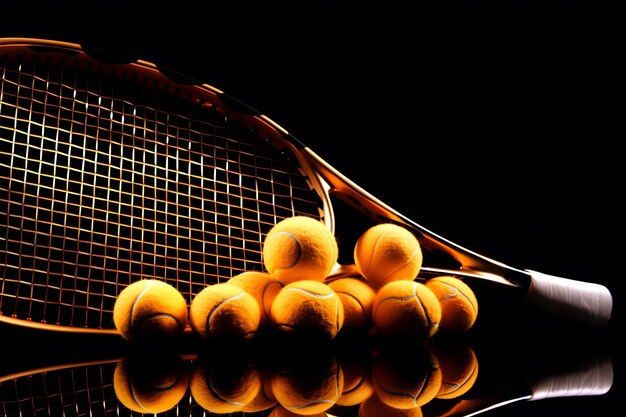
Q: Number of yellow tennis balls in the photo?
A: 9